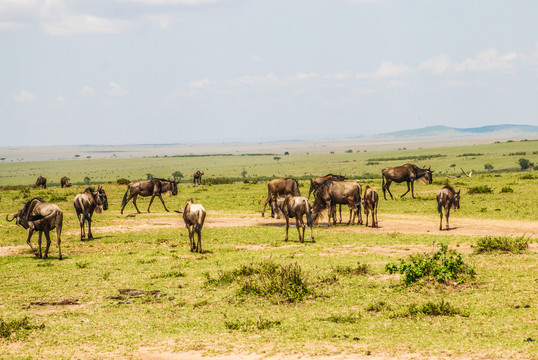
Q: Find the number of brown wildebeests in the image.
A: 14